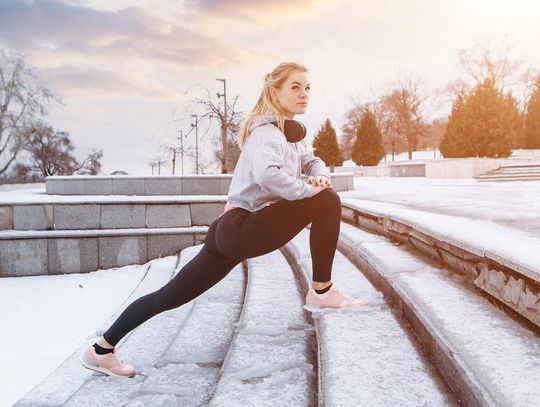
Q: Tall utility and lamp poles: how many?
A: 3